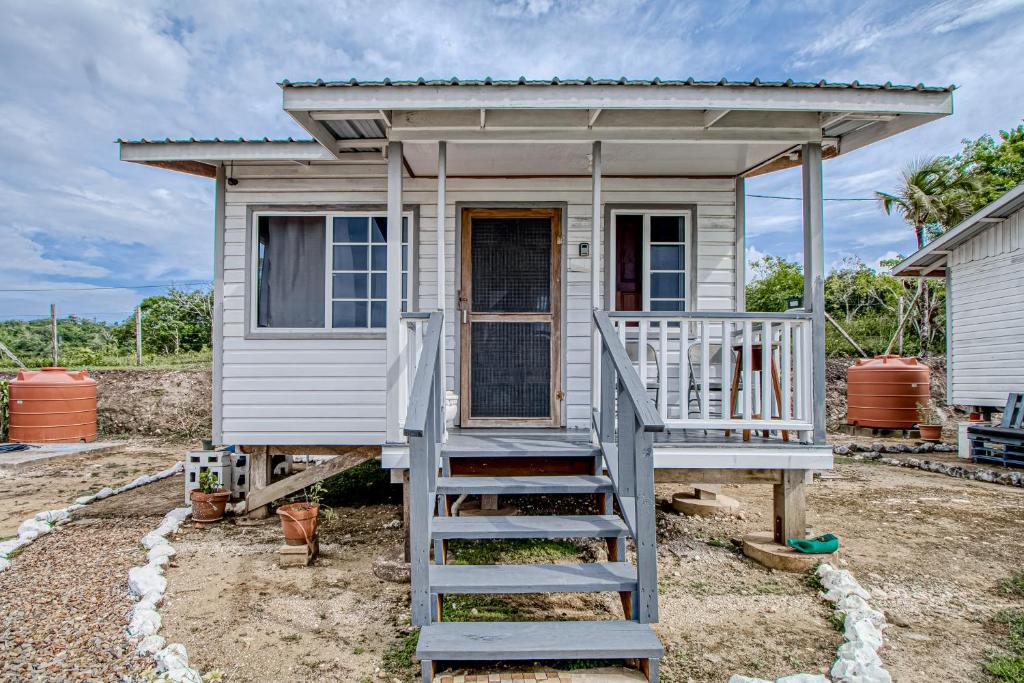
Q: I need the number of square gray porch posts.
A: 4